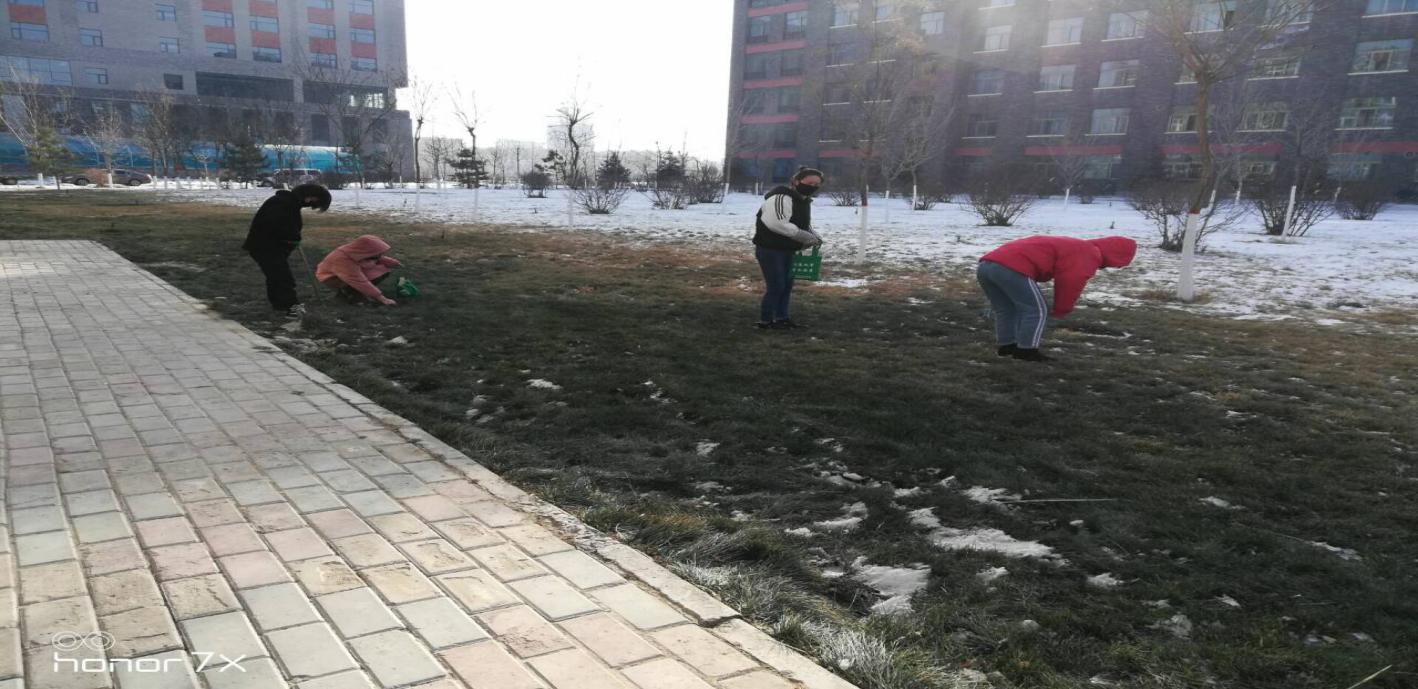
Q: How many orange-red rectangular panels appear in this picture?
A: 9